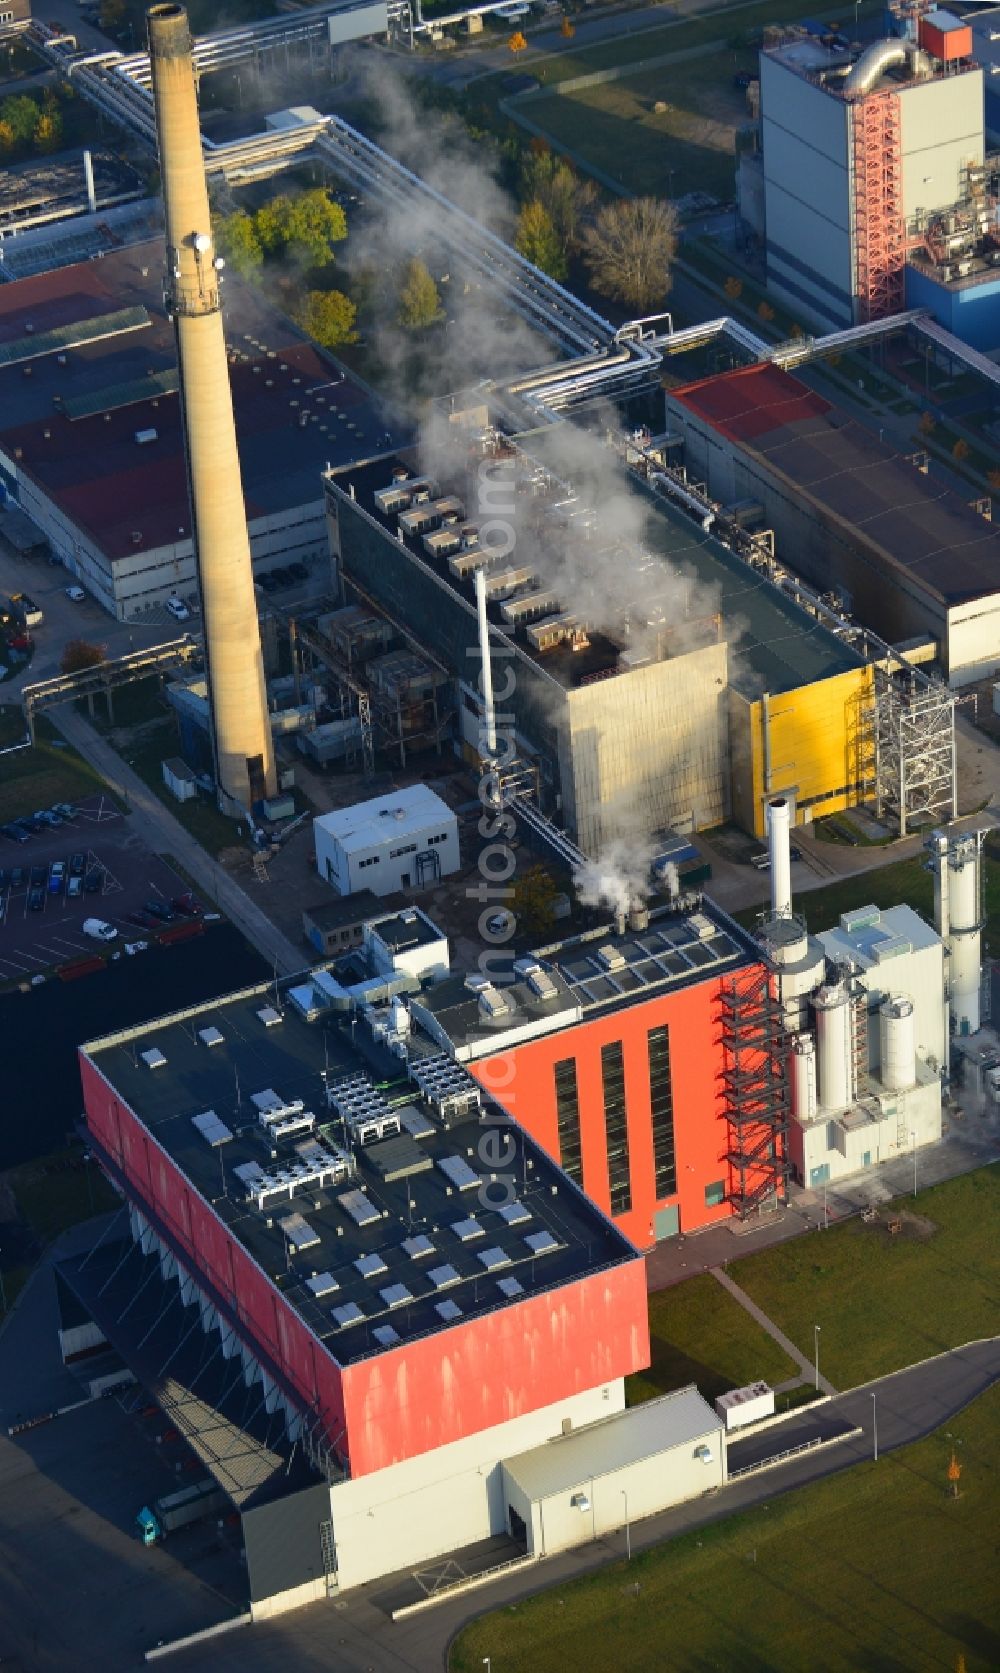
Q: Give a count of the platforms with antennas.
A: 1